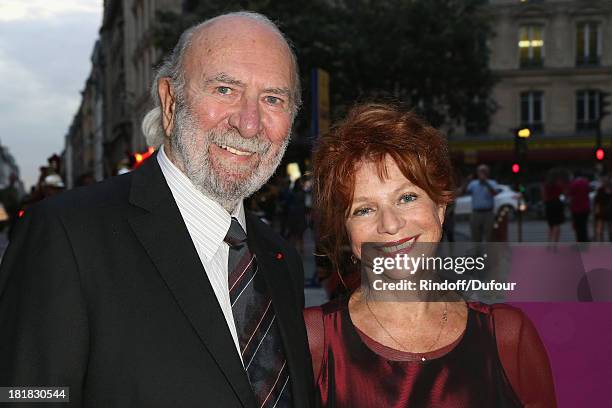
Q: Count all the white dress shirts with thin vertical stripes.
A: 1